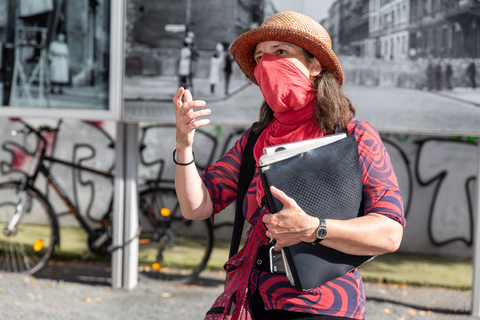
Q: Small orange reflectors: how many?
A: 3